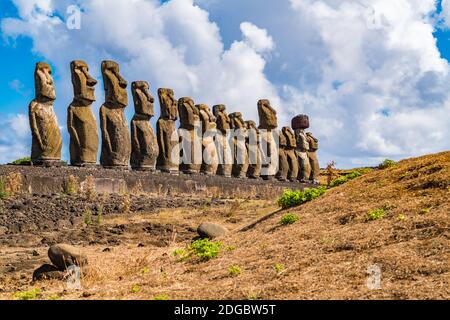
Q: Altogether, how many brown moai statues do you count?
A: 15